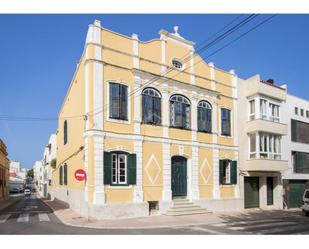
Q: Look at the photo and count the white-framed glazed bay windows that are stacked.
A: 2